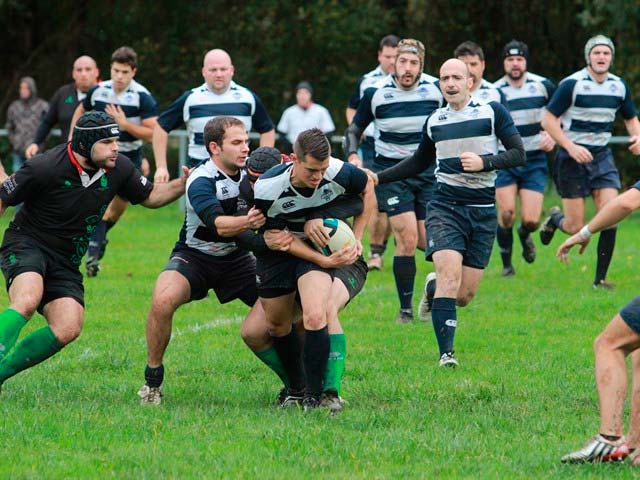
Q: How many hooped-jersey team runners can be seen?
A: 10